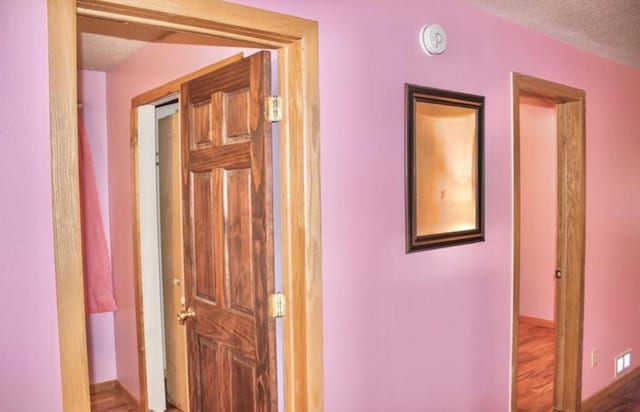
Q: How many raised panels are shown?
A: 6